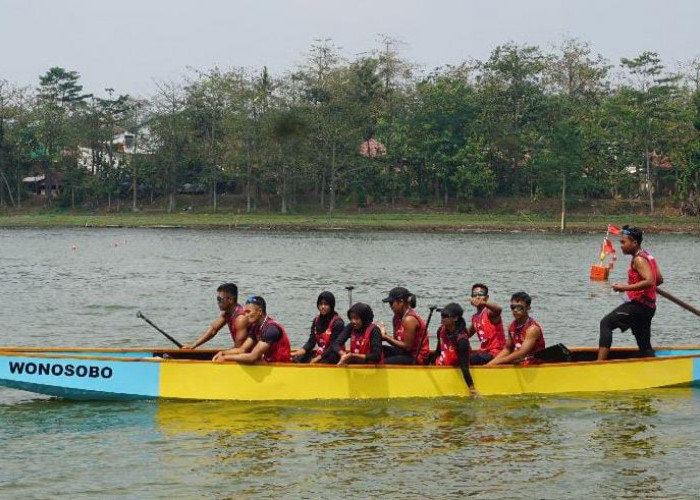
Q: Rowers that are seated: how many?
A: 8